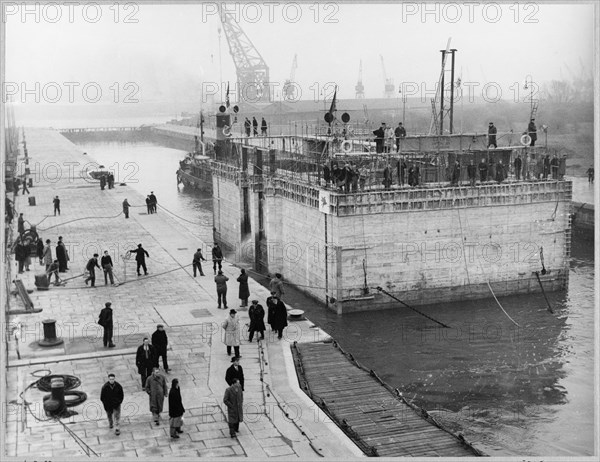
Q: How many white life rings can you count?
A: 3